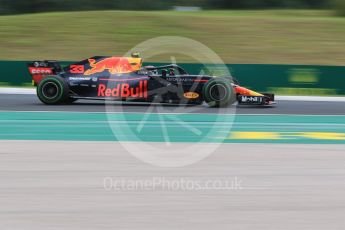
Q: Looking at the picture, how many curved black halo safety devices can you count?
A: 1